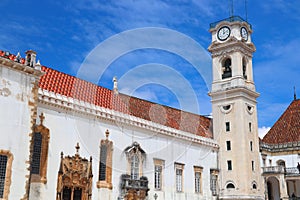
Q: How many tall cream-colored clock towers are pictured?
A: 1